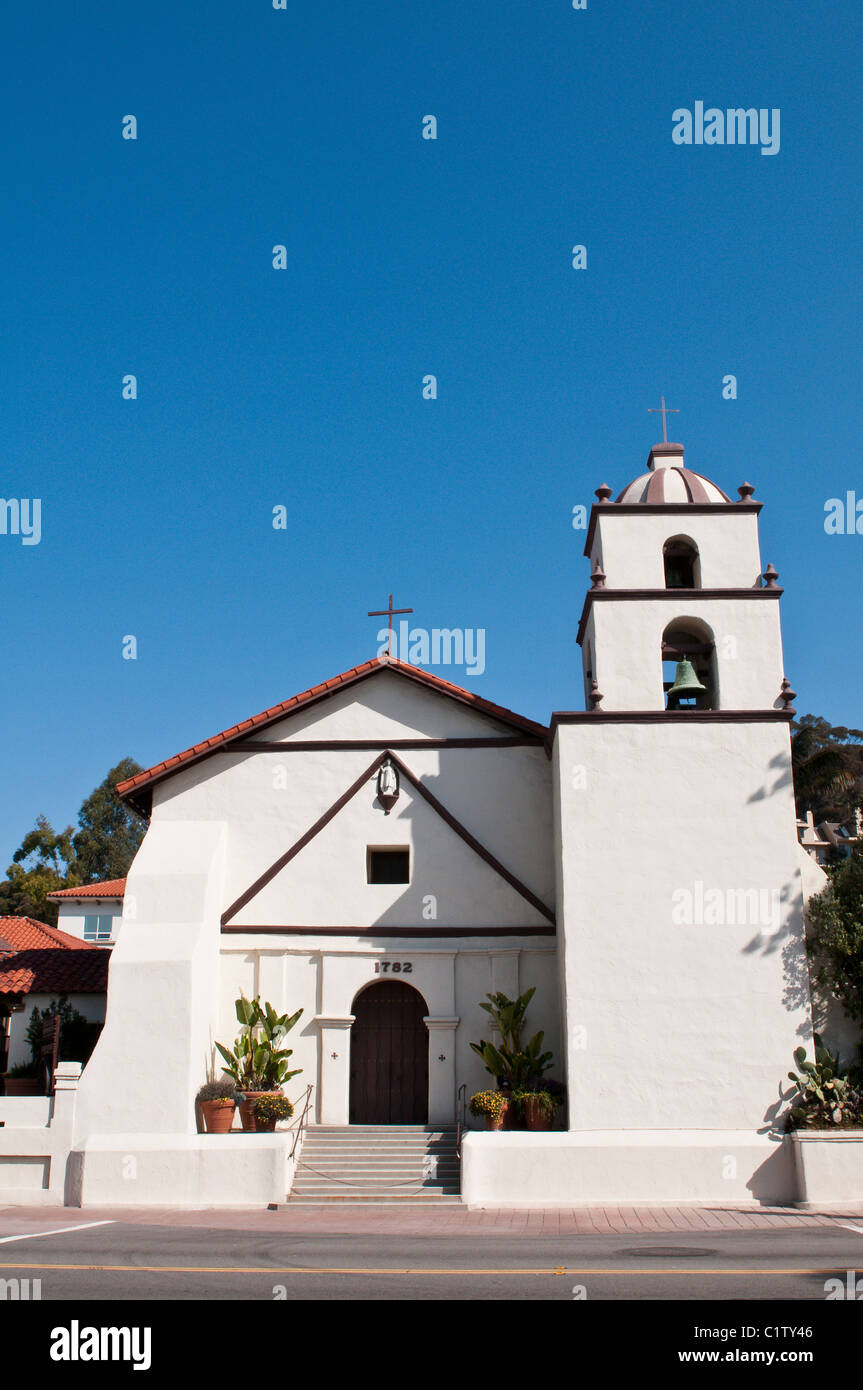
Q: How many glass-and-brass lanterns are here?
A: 0